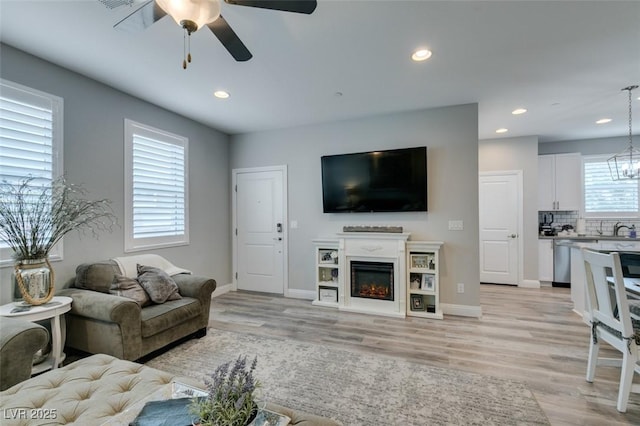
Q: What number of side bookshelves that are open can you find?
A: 2